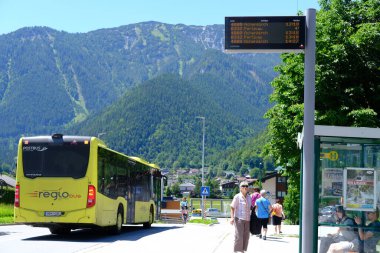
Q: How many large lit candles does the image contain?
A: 0